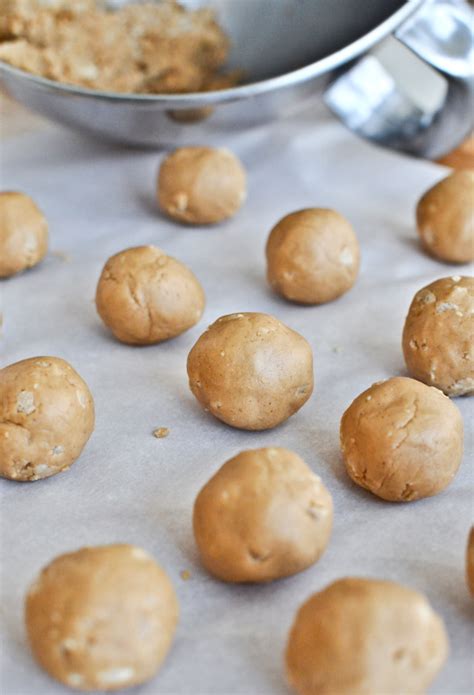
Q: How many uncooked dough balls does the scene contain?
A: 13